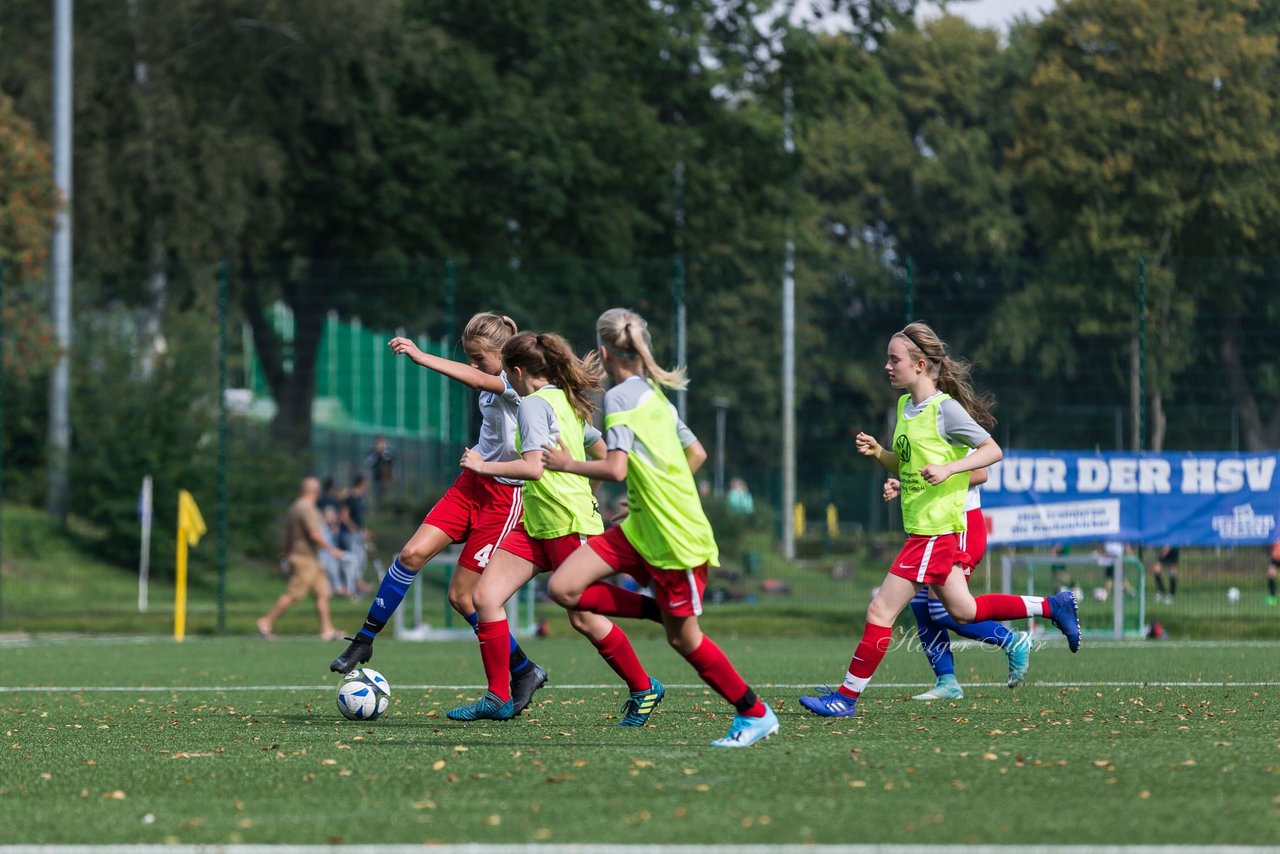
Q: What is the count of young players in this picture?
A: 5